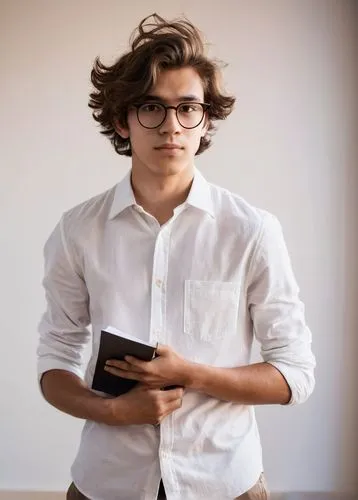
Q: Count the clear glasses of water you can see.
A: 0